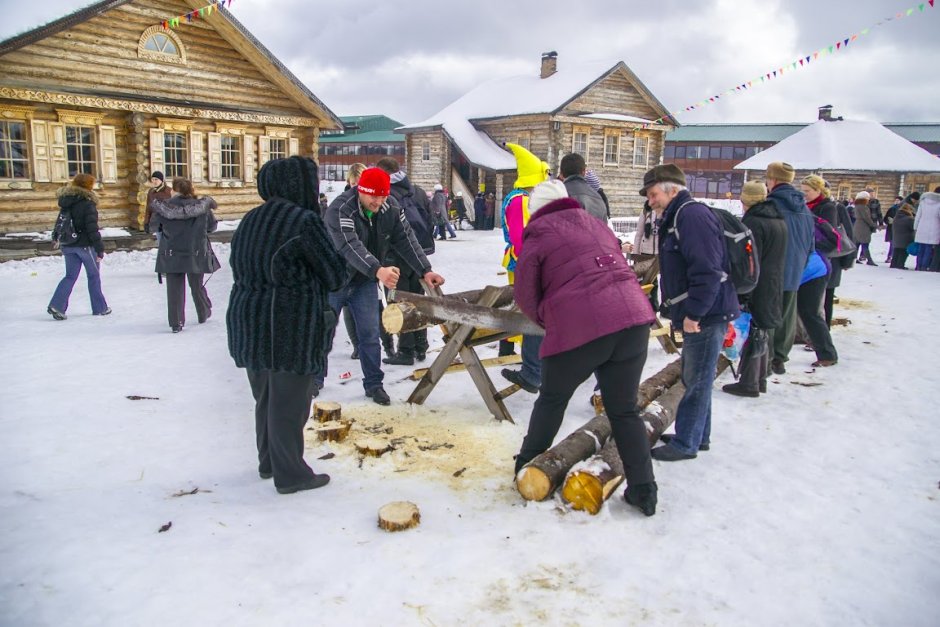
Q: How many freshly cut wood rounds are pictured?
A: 4